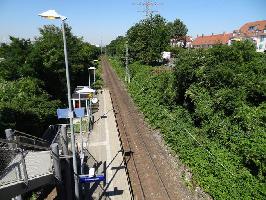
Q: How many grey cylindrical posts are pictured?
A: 3